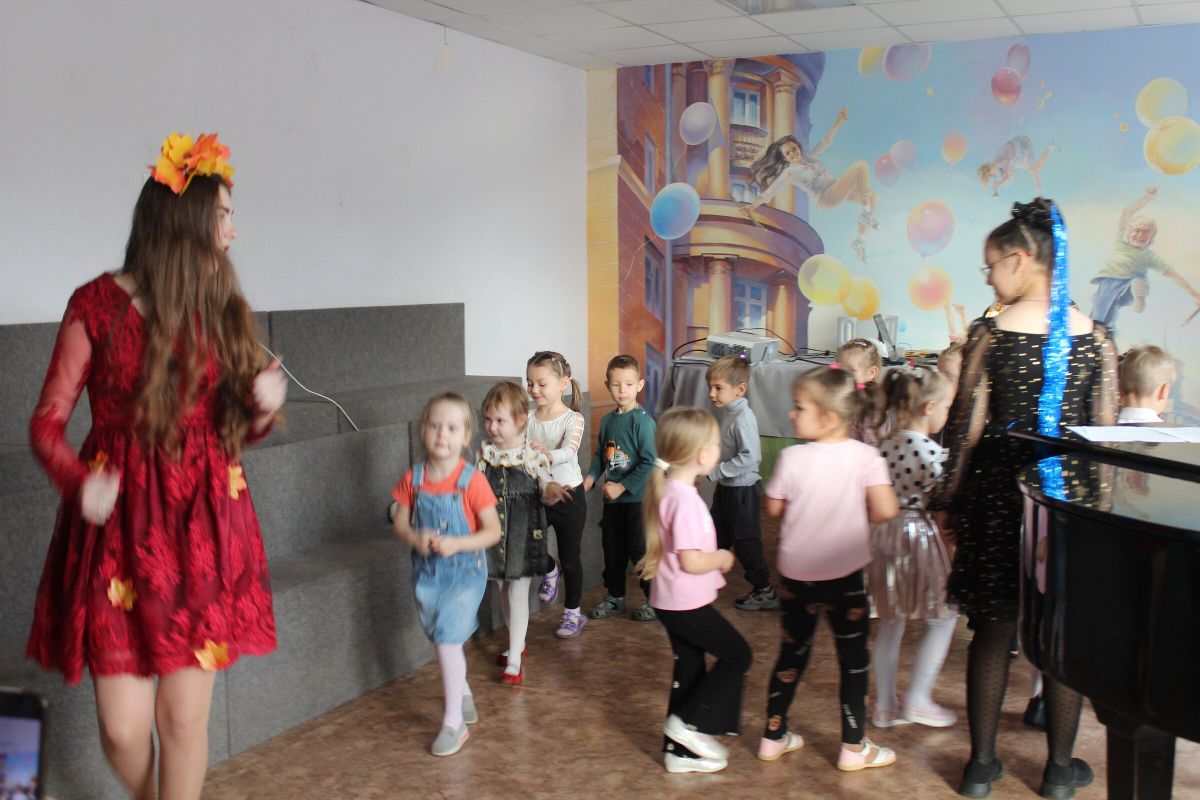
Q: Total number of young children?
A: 11